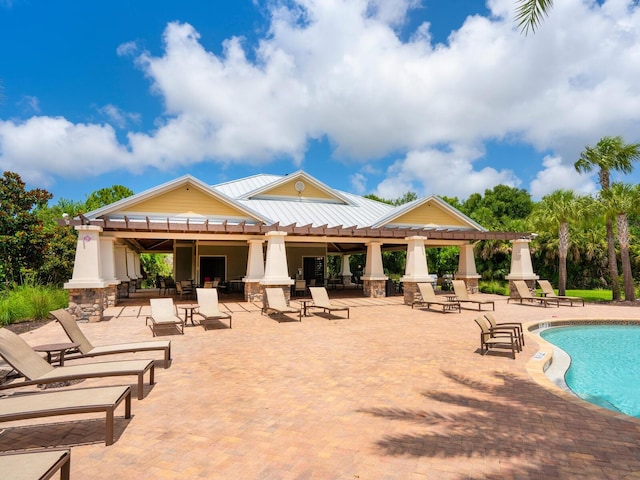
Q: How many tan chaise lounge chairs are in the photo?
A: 12